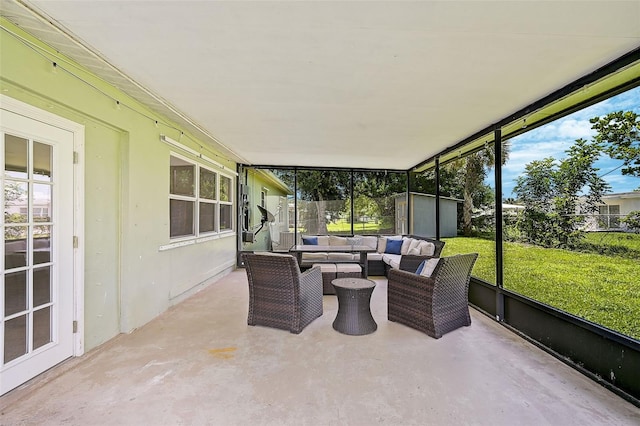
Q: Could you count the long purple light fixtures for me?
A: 0